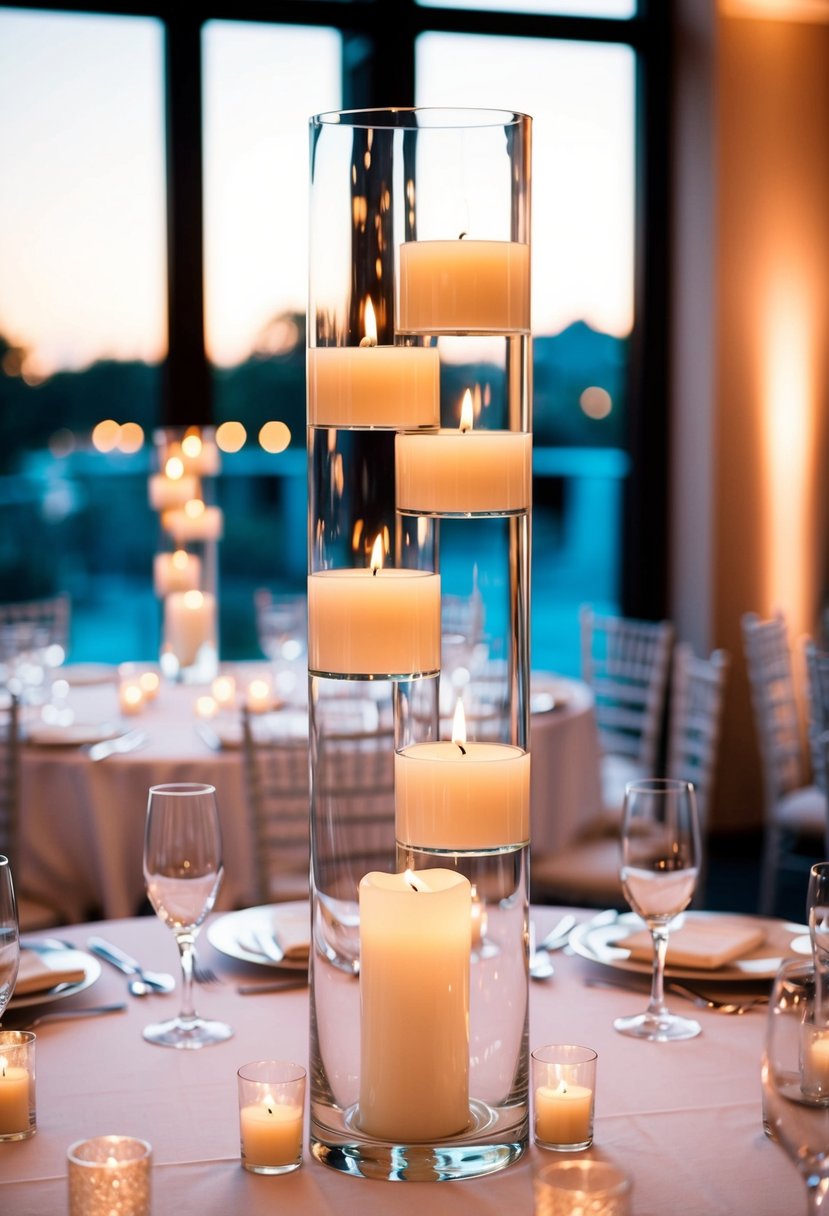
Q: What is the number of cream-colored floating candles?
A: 5